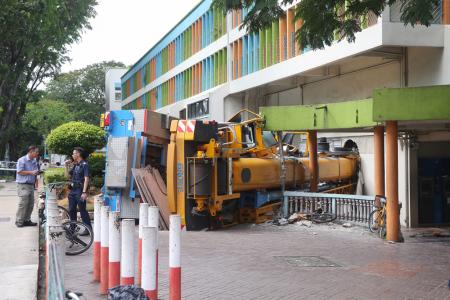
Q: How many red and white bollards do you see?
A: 8